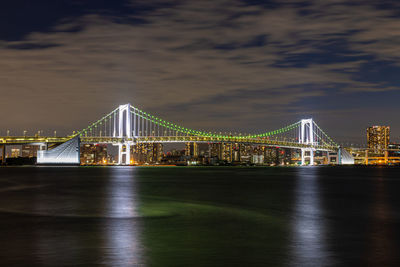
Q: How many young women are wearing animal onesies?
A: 0